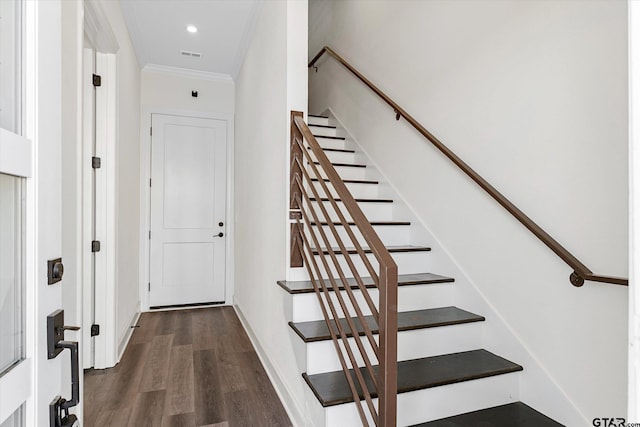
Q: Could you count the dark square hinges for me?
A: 4